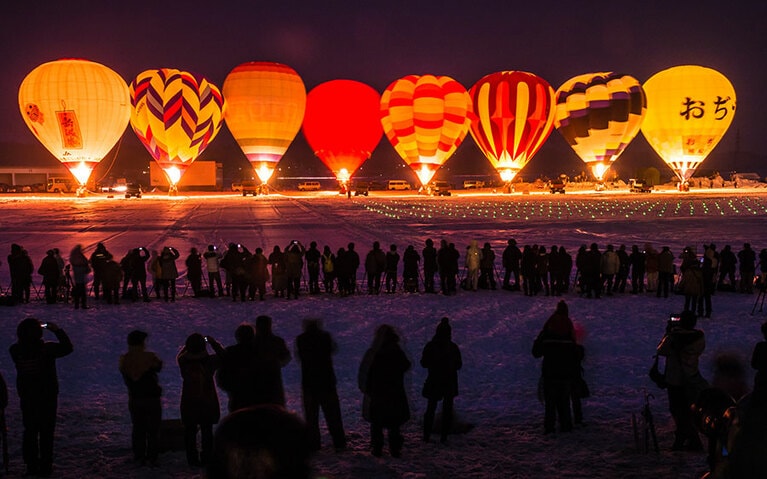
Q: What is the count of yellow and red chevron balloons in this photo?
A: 1